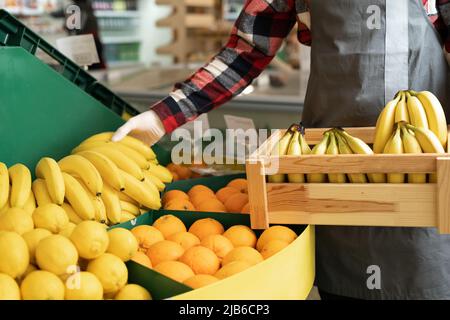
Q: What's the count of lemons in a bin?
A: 13